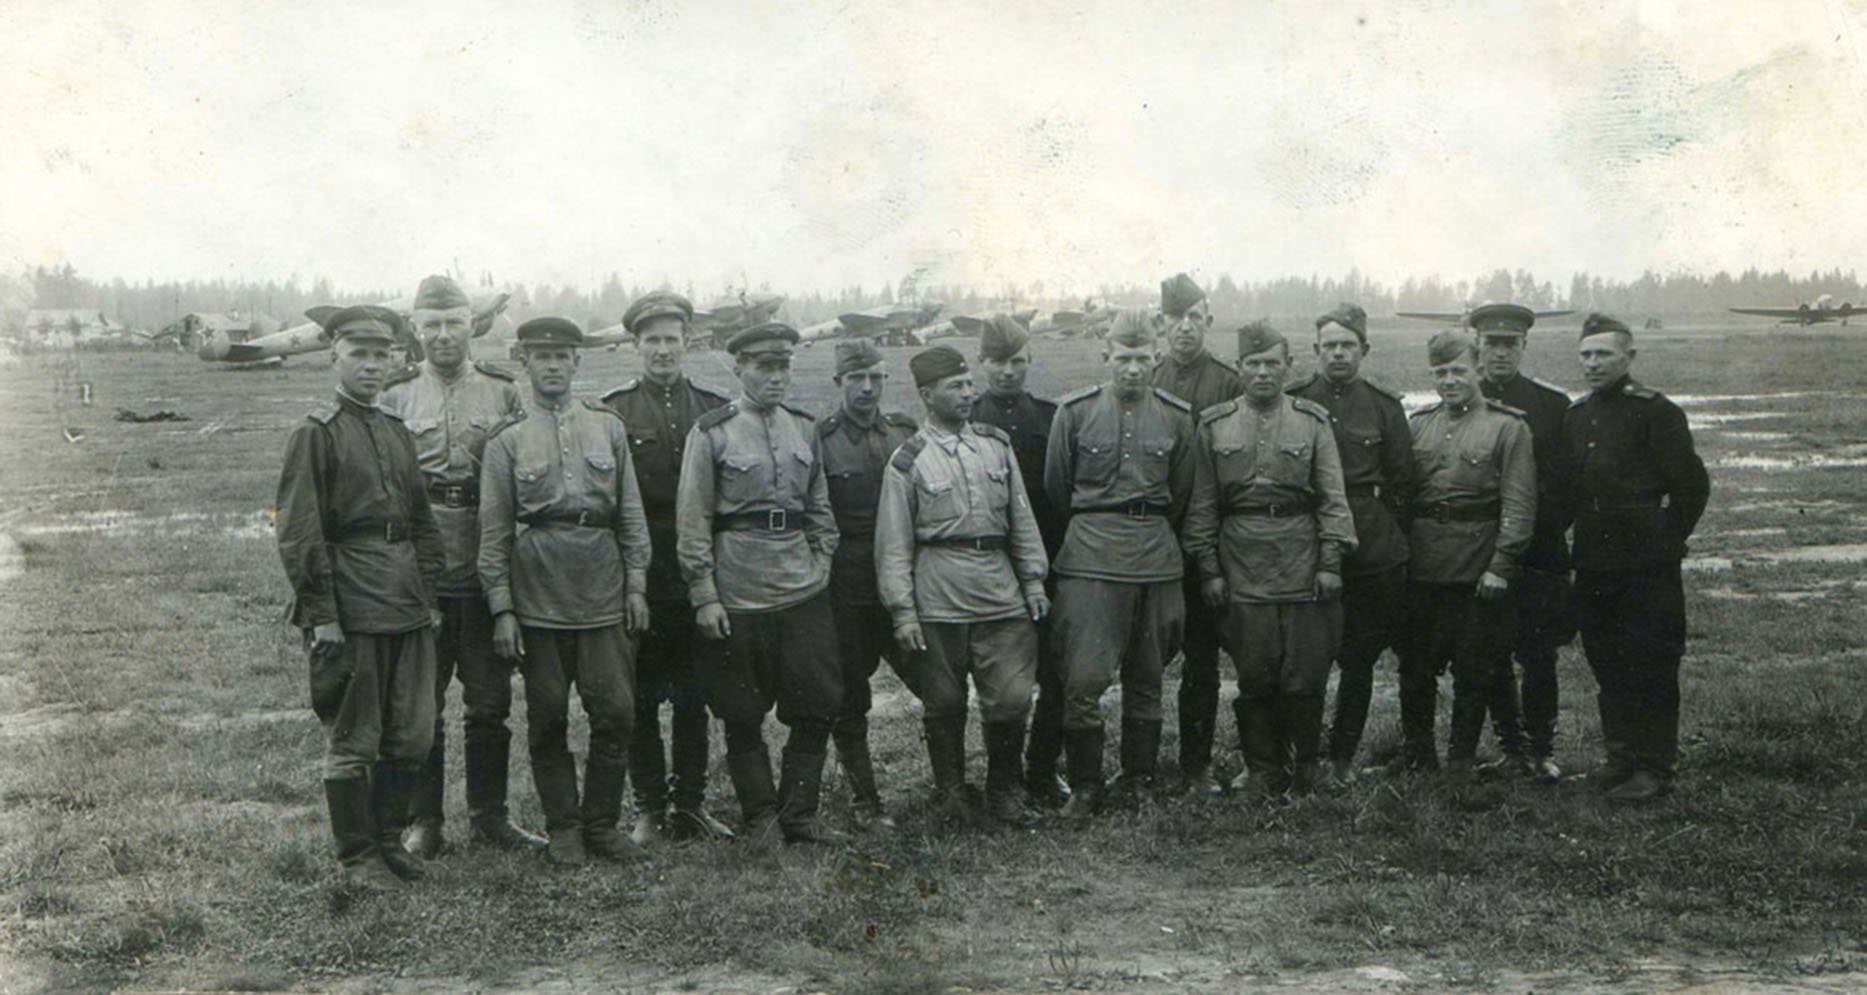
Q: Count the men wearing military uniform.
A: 15